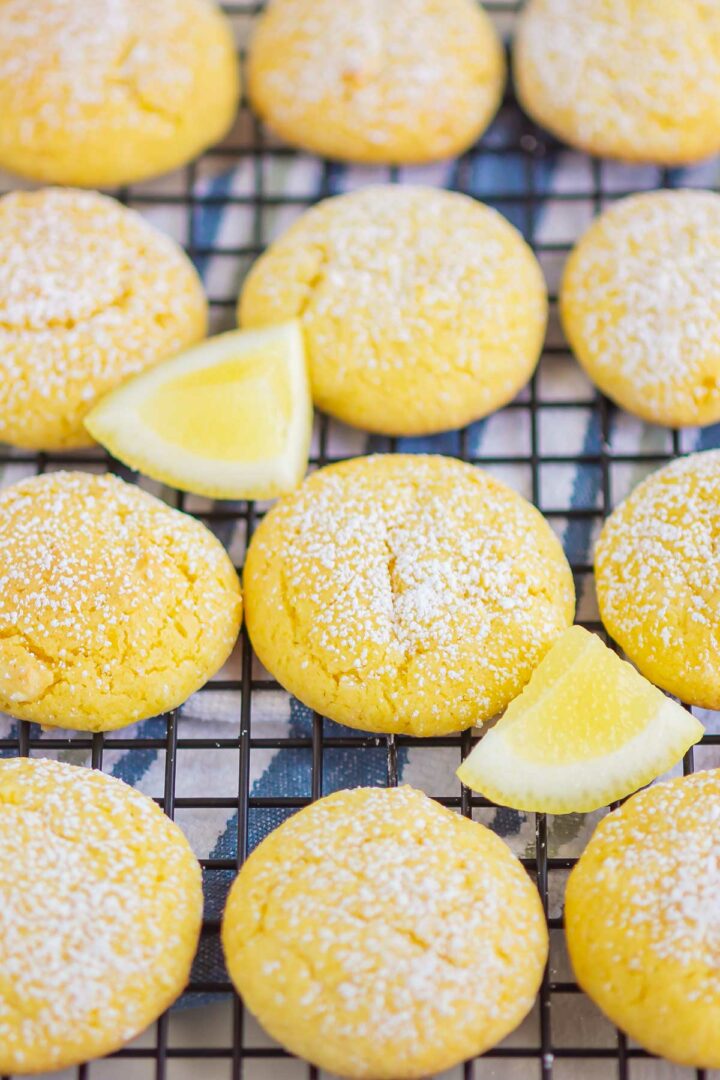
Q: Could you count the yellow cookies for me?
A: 12